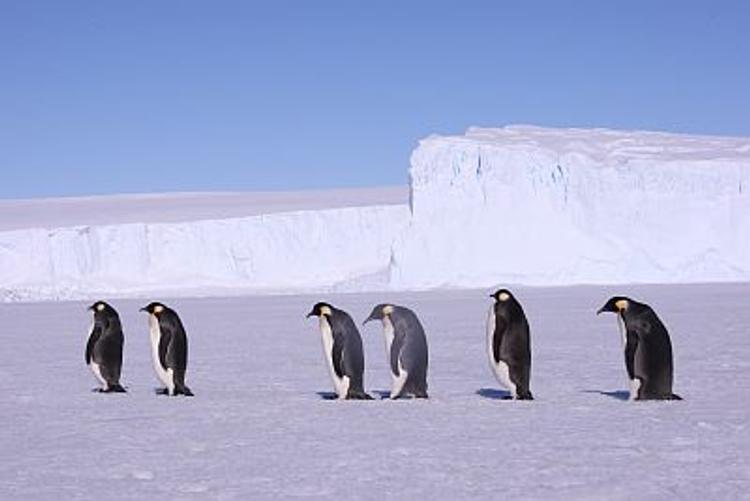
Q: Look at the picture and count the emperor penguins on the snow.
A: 6